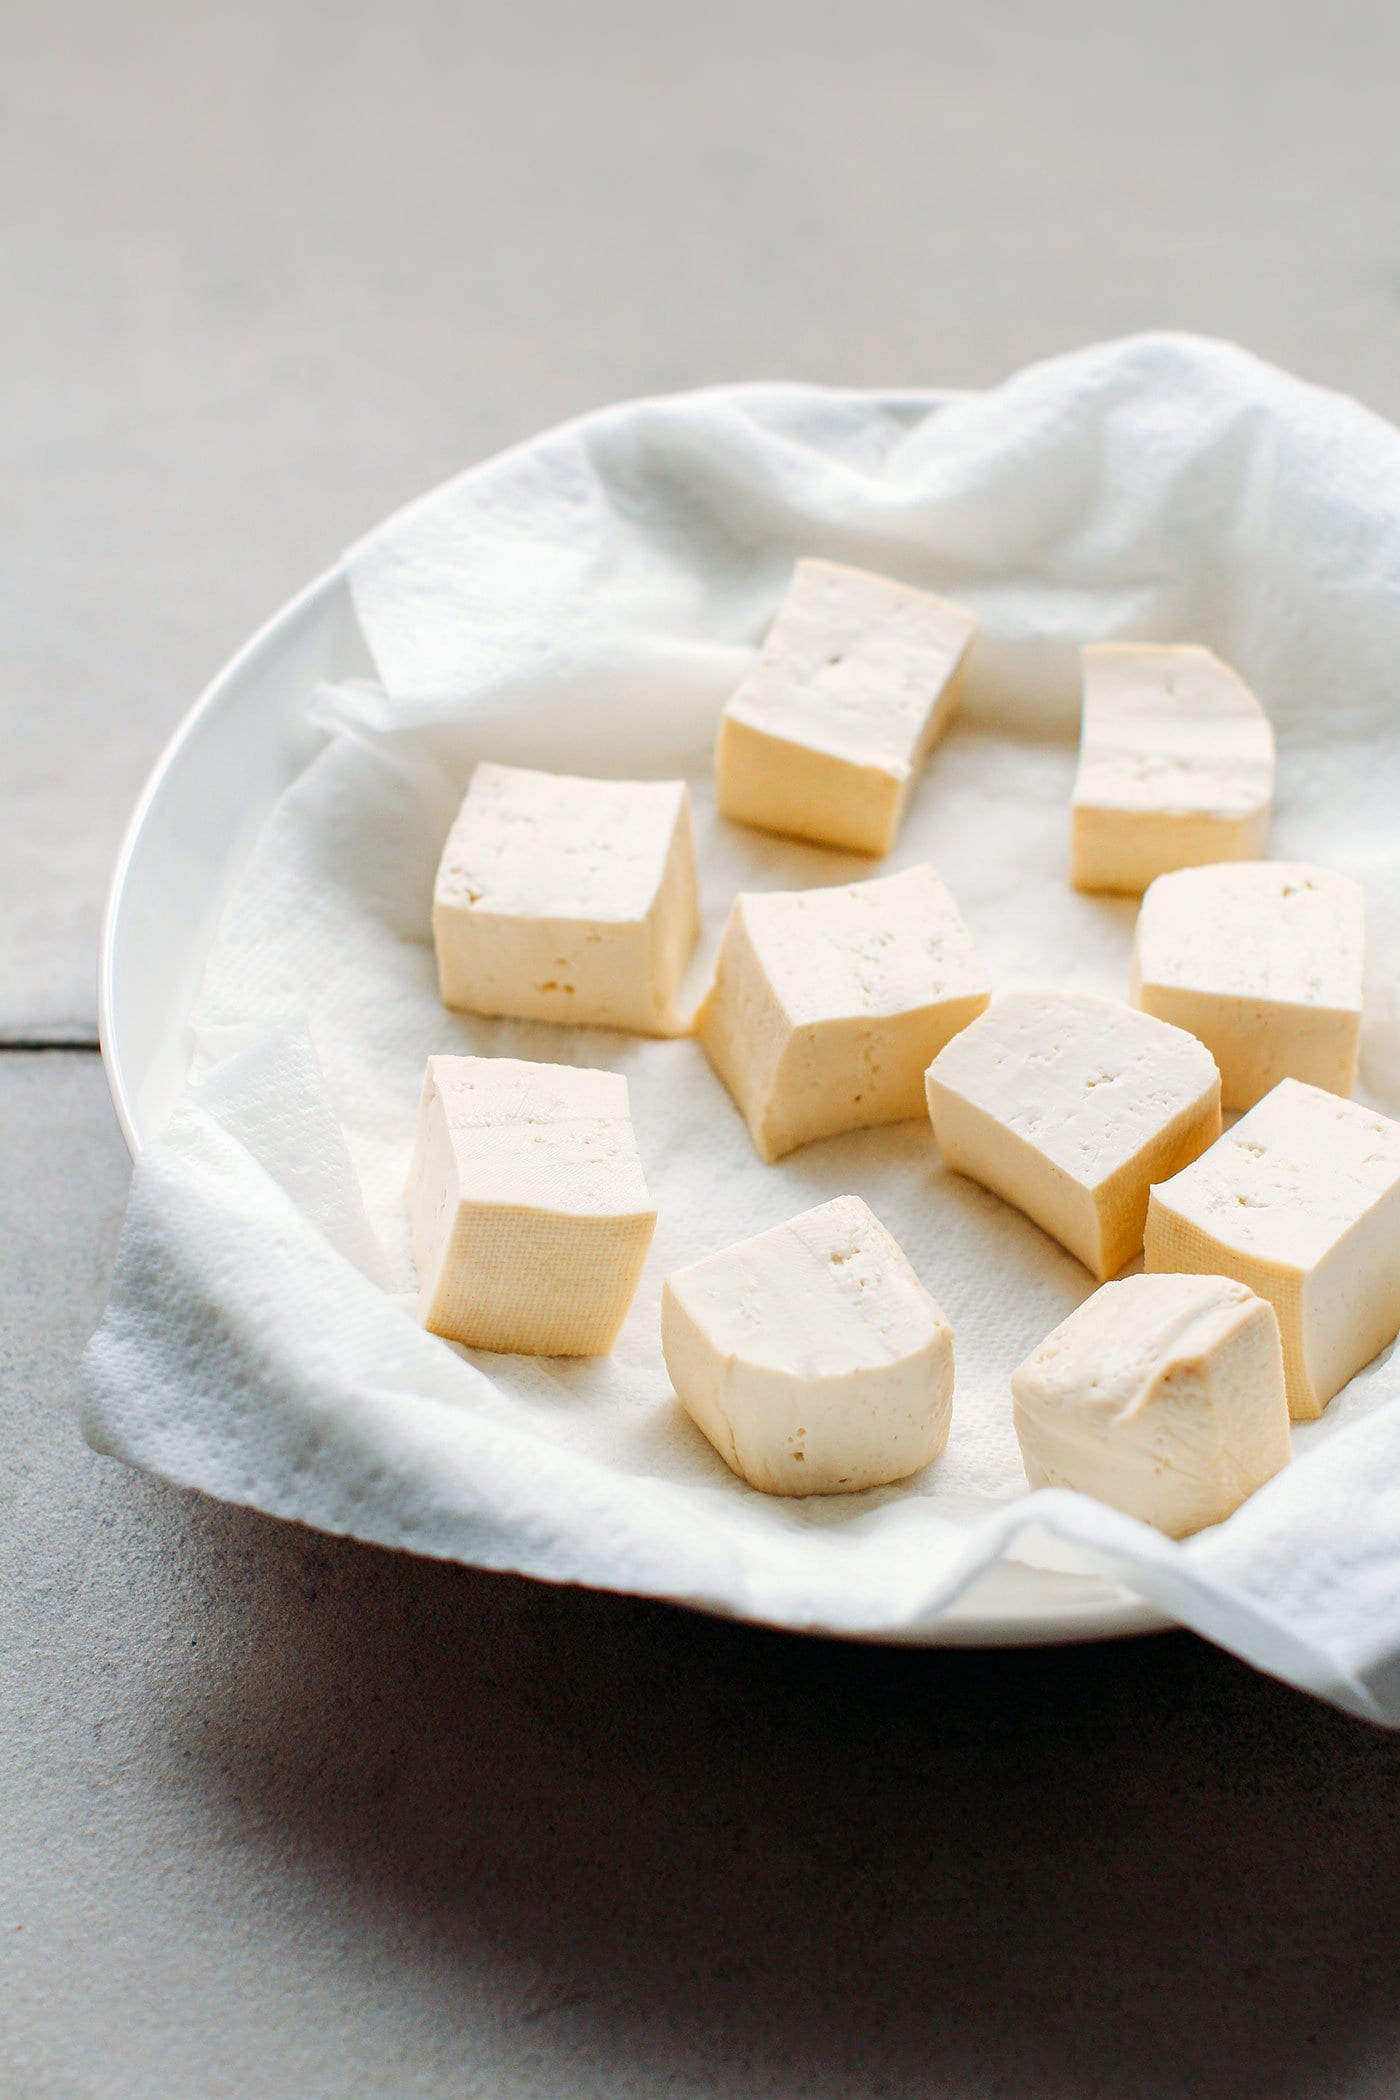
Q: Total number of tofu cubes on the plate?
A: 10